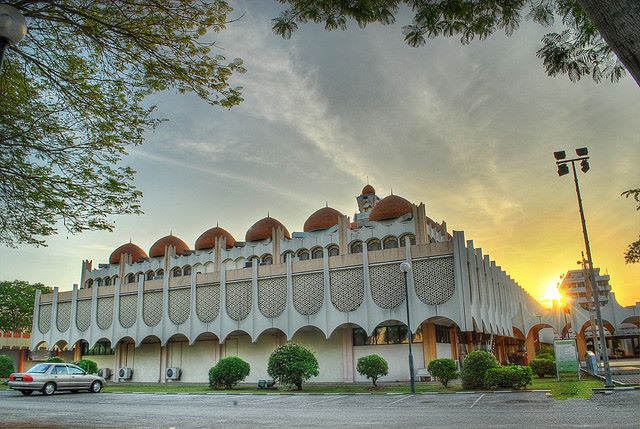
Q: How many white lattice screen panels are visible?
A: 14